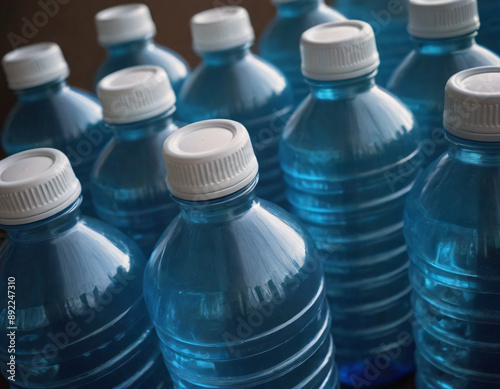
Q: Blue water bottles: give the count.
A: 11